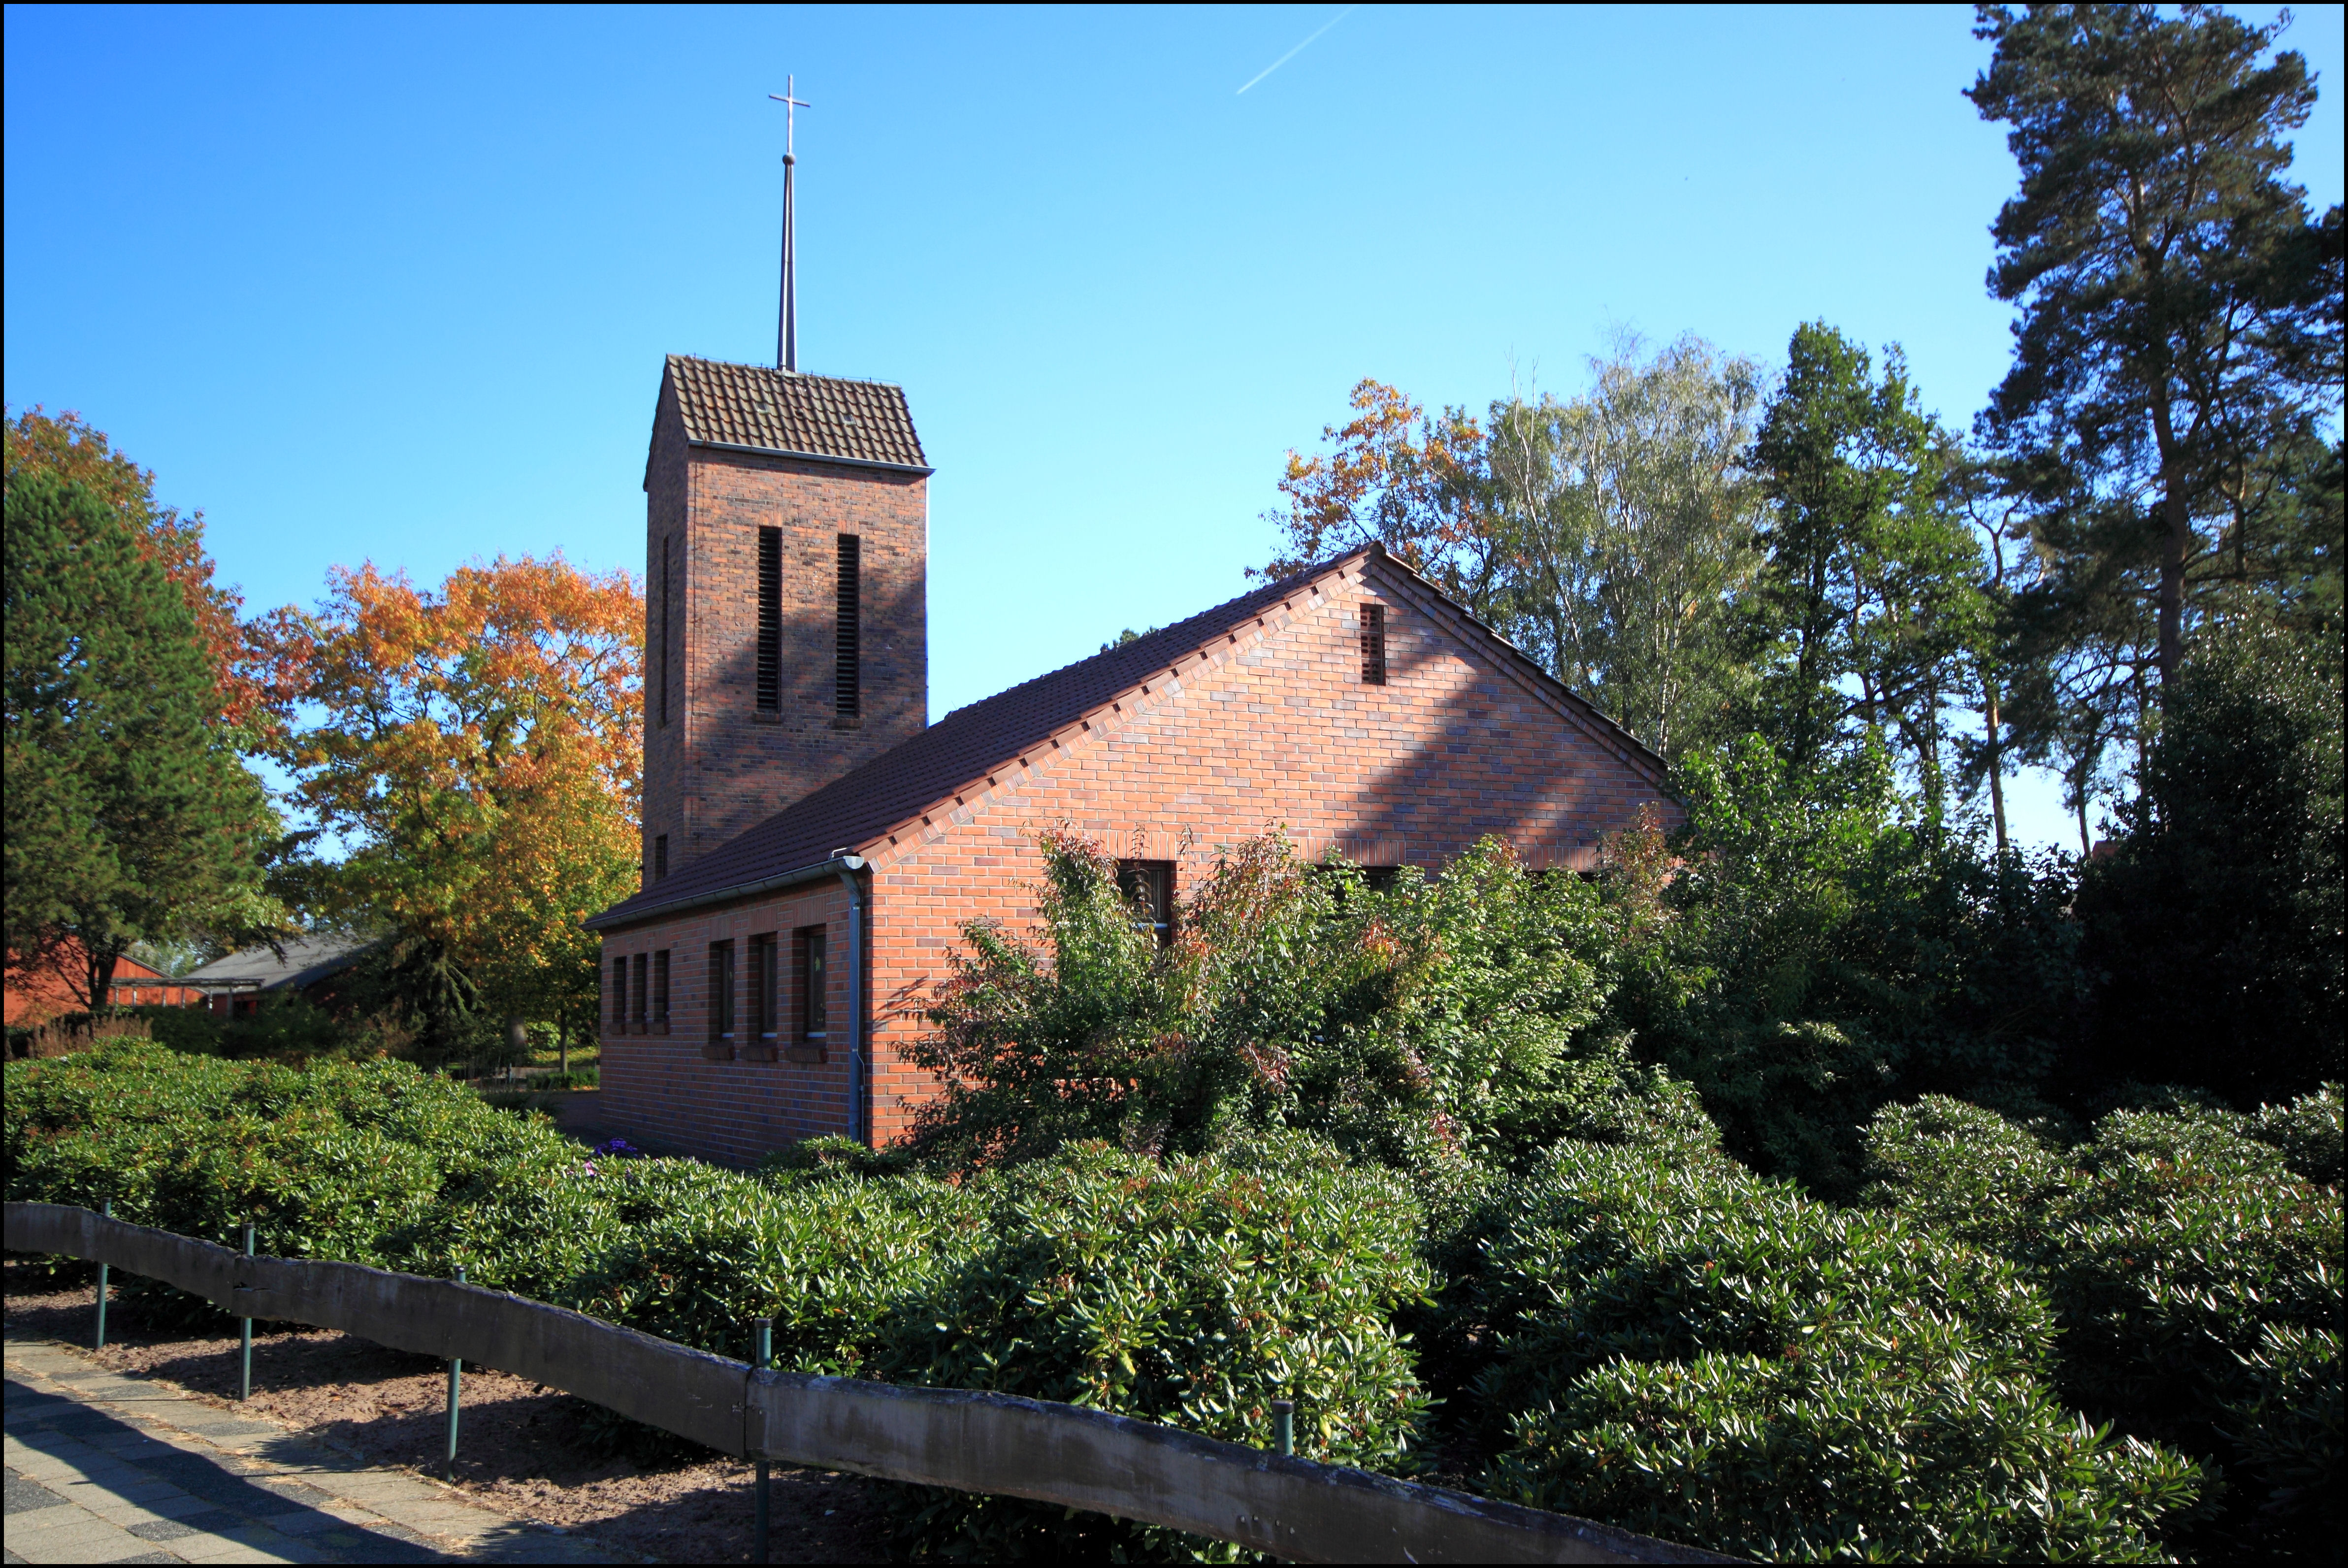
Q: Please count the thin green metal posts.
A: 5